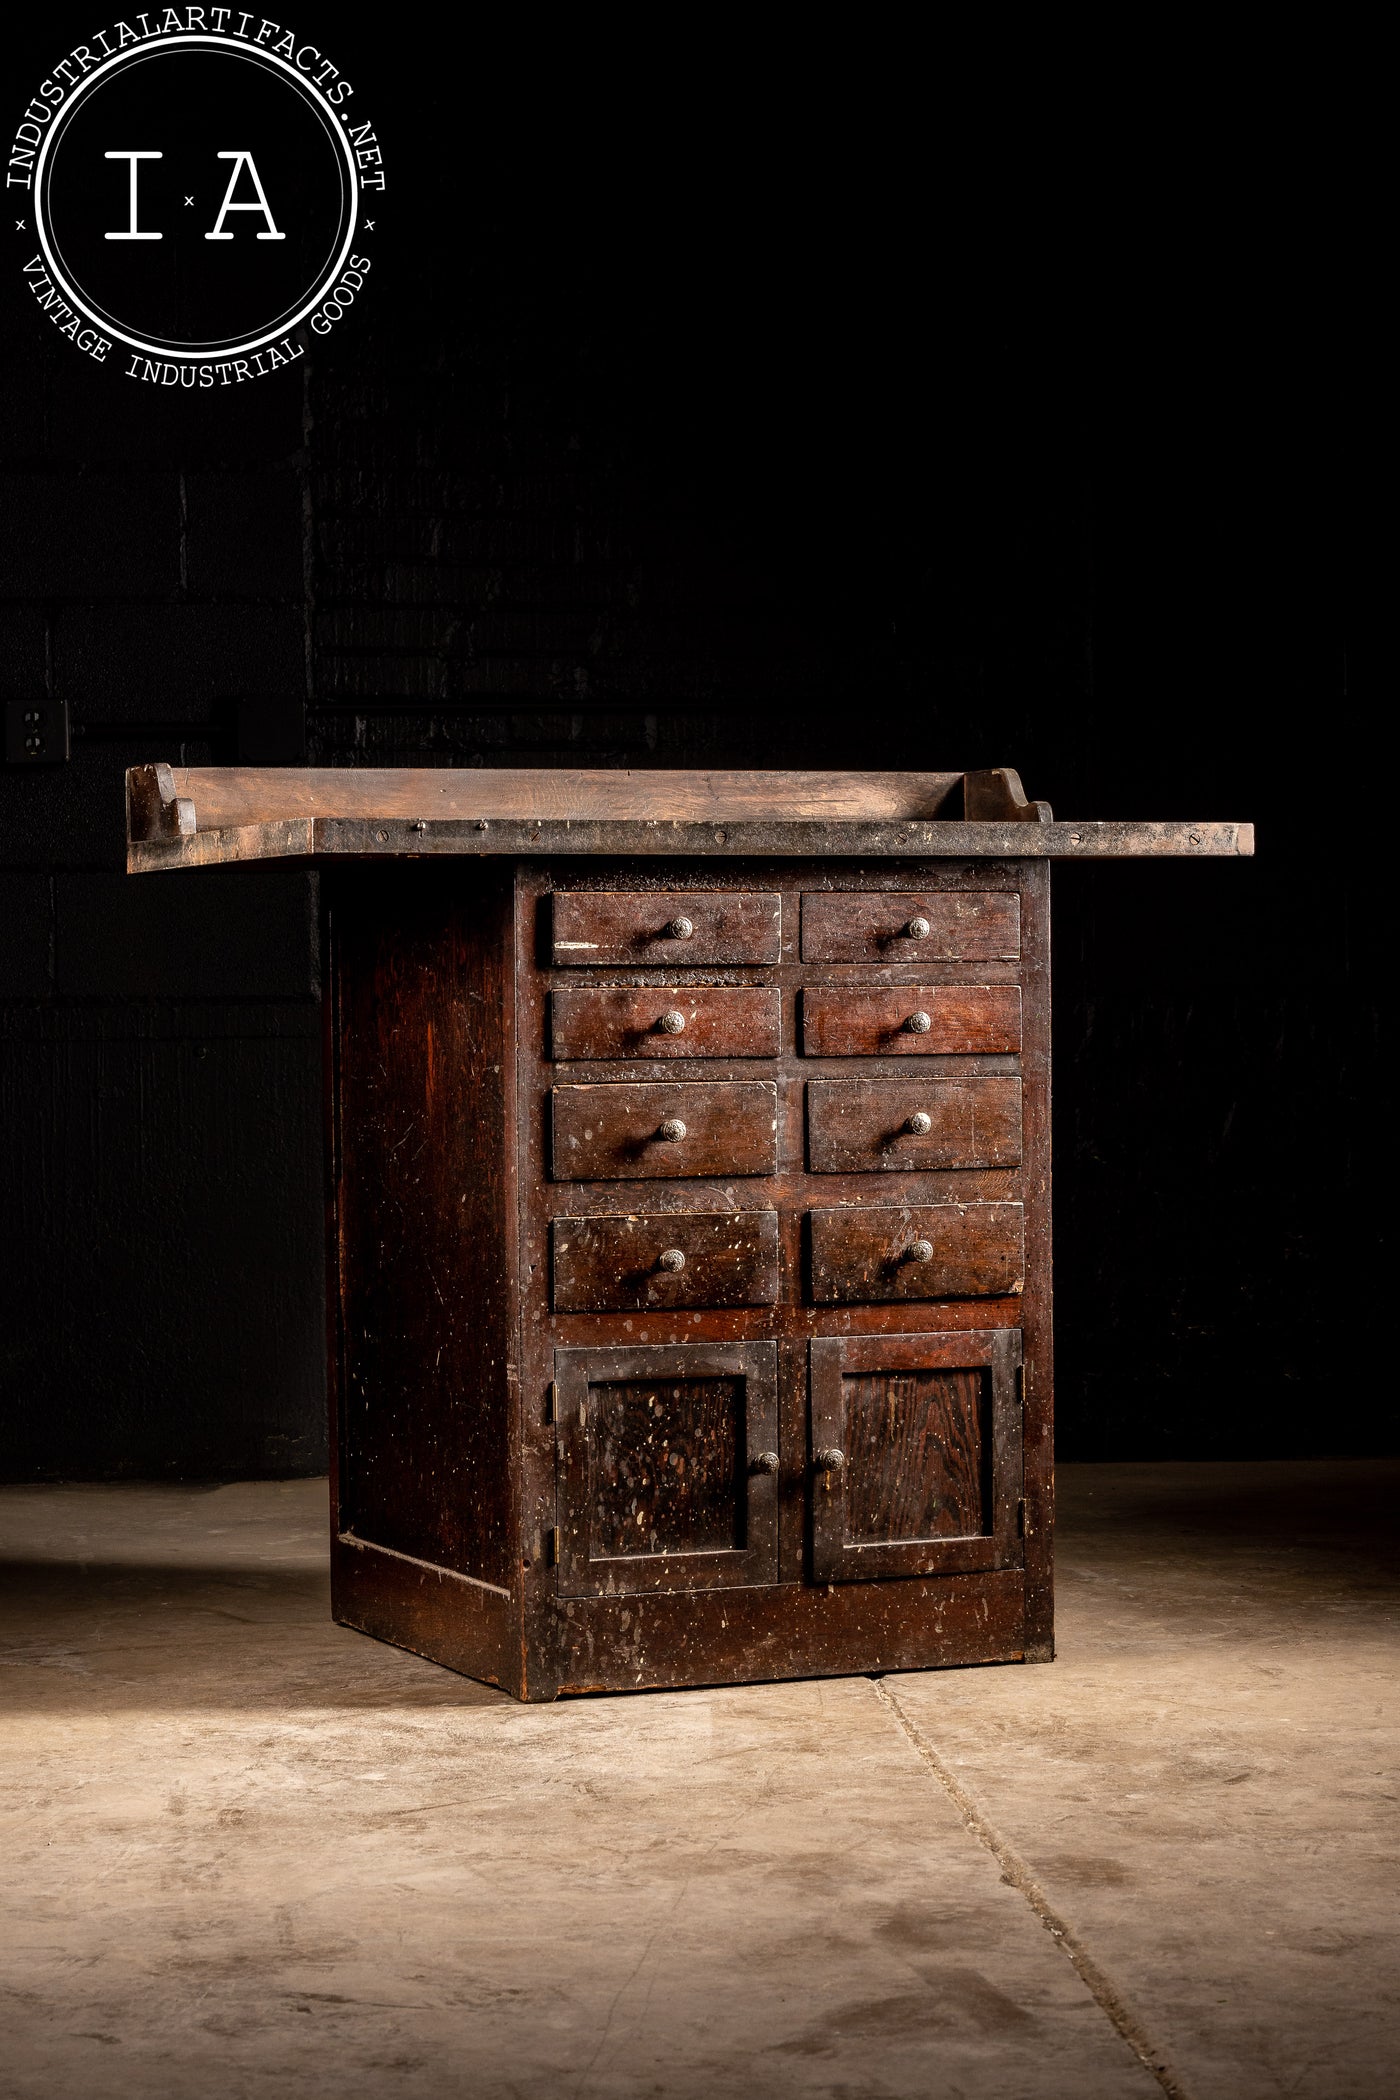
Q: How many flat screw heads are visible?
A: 6